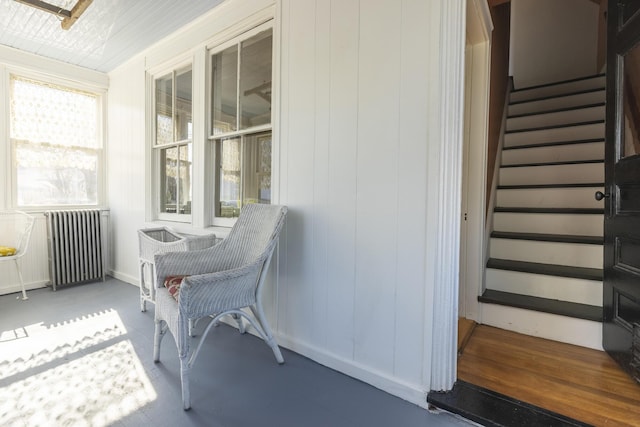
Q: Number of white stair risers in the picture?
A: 11